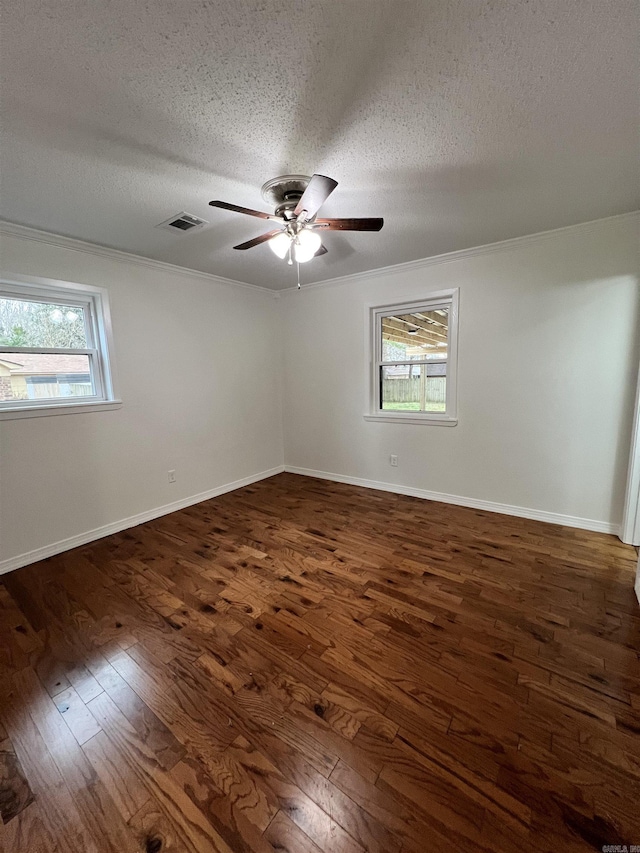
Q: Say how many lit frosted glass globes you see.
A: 3